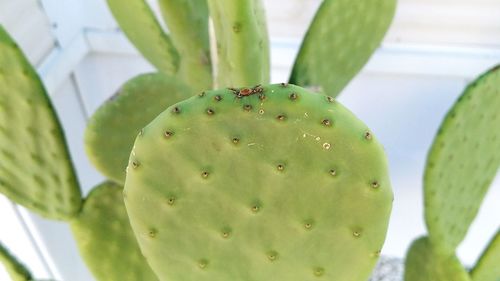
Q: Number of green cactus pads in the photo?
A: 12